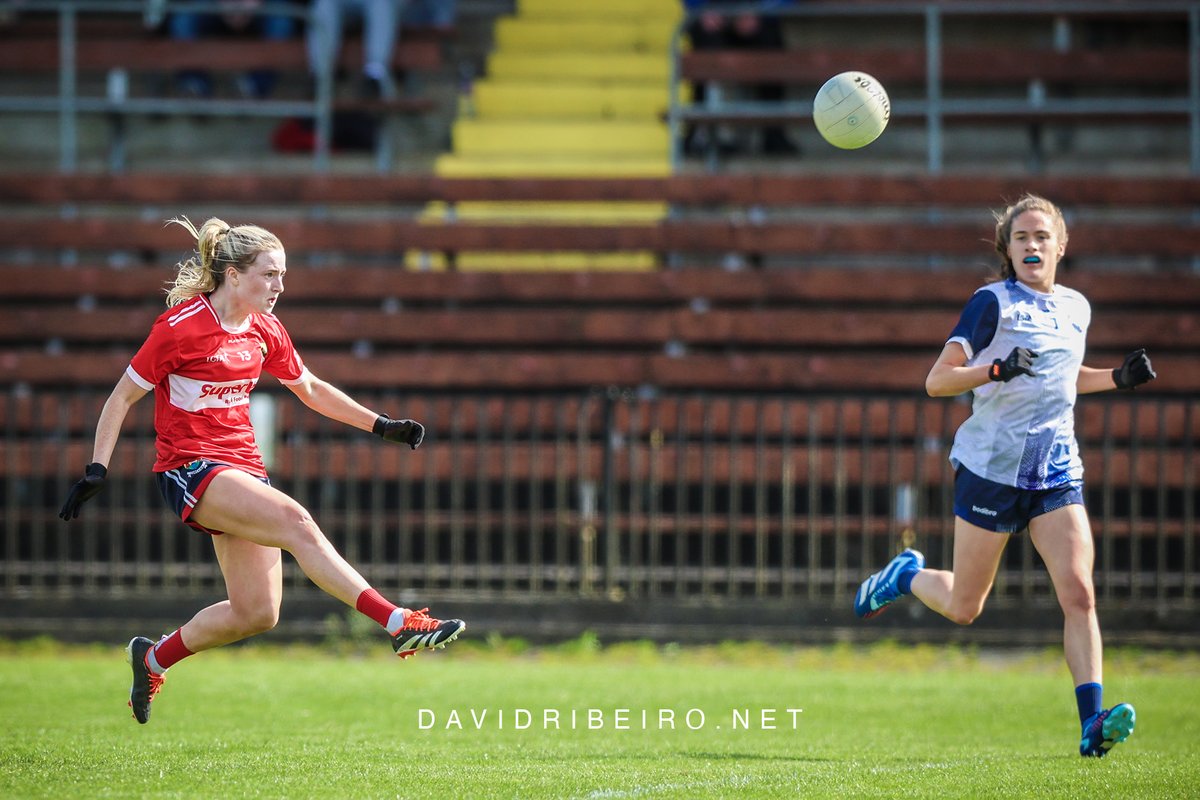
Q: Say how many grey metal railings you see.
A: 2